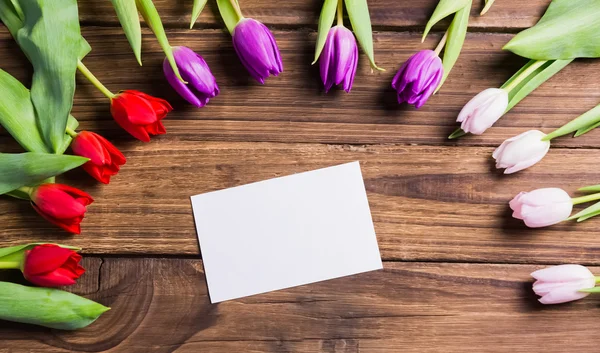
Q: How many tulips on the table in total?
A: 12